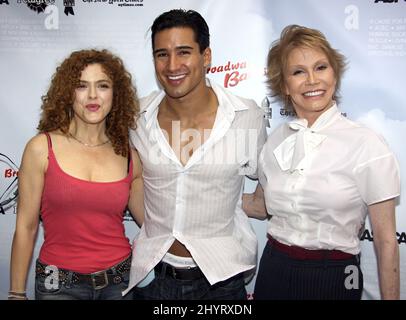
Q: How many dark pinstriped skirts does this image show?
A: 1